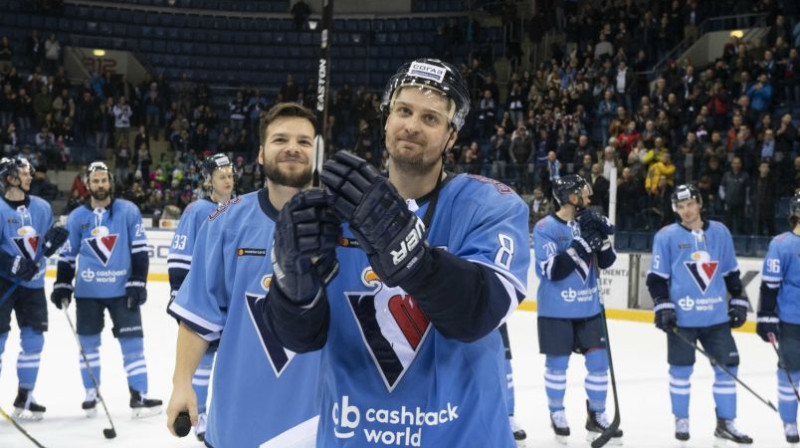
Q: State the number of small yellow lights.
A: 2